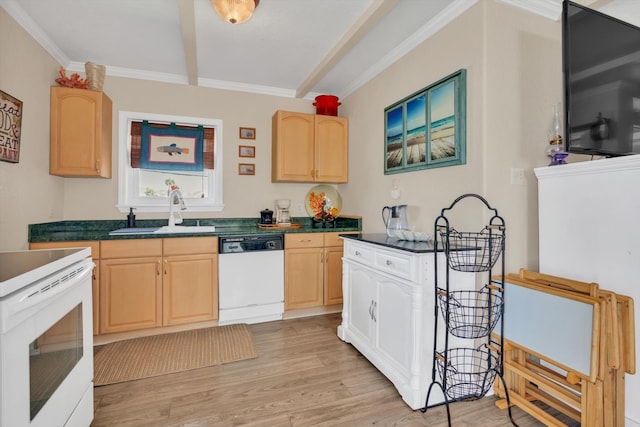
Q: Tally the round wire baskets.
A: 3